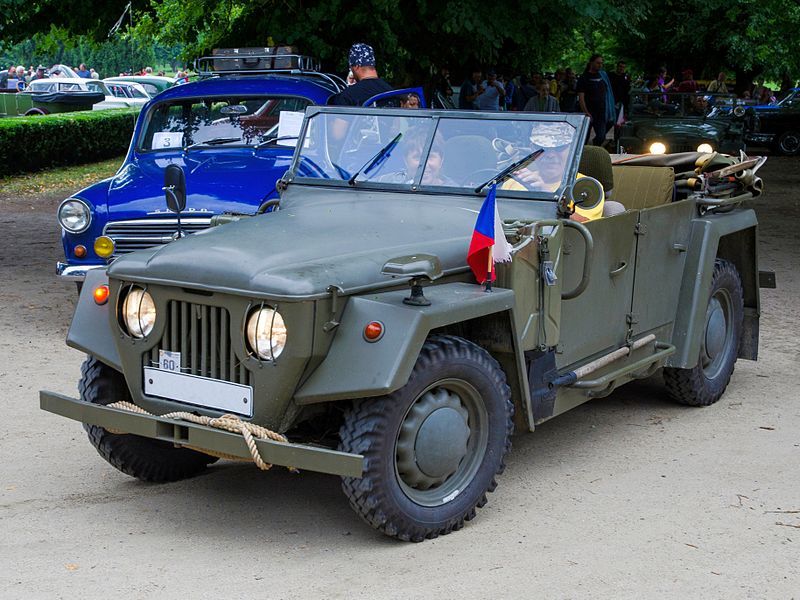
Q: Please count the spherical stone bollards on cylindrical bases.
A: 0